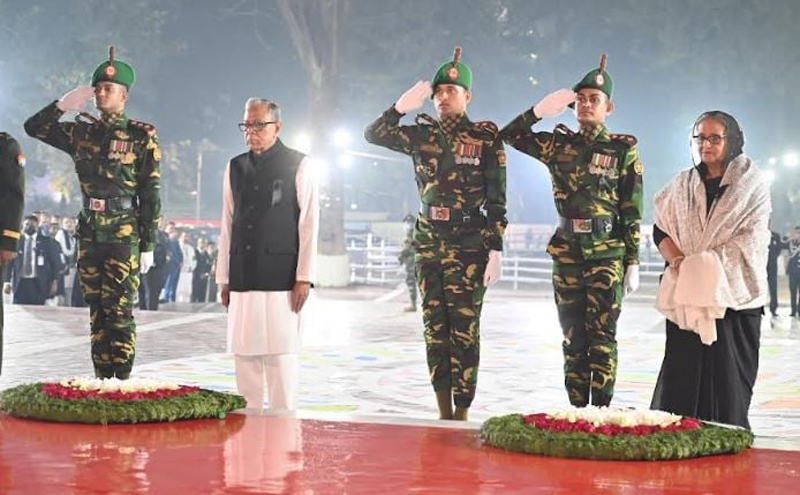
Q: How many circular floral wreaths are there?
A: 2